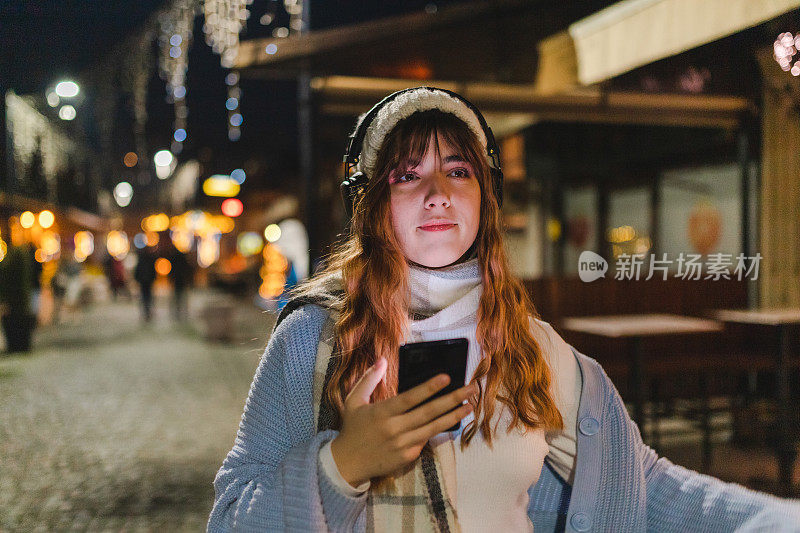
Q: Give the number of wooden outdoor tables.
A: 2